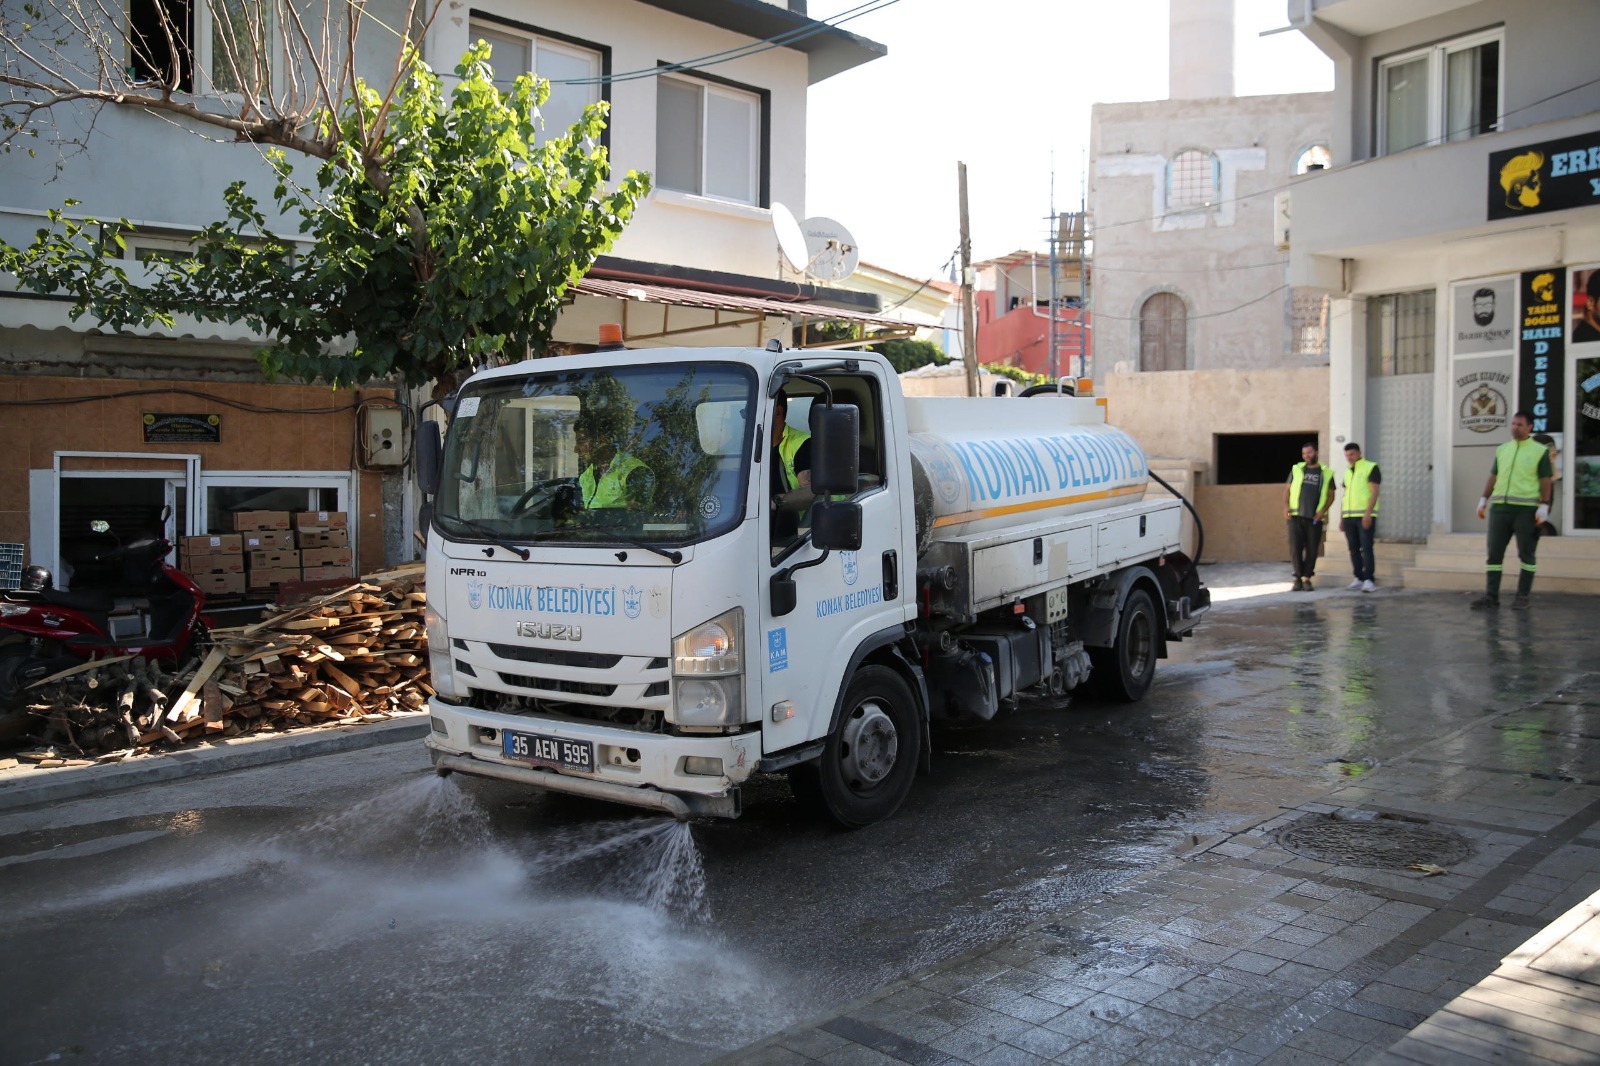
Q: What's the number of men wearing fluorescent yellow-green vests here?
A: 5